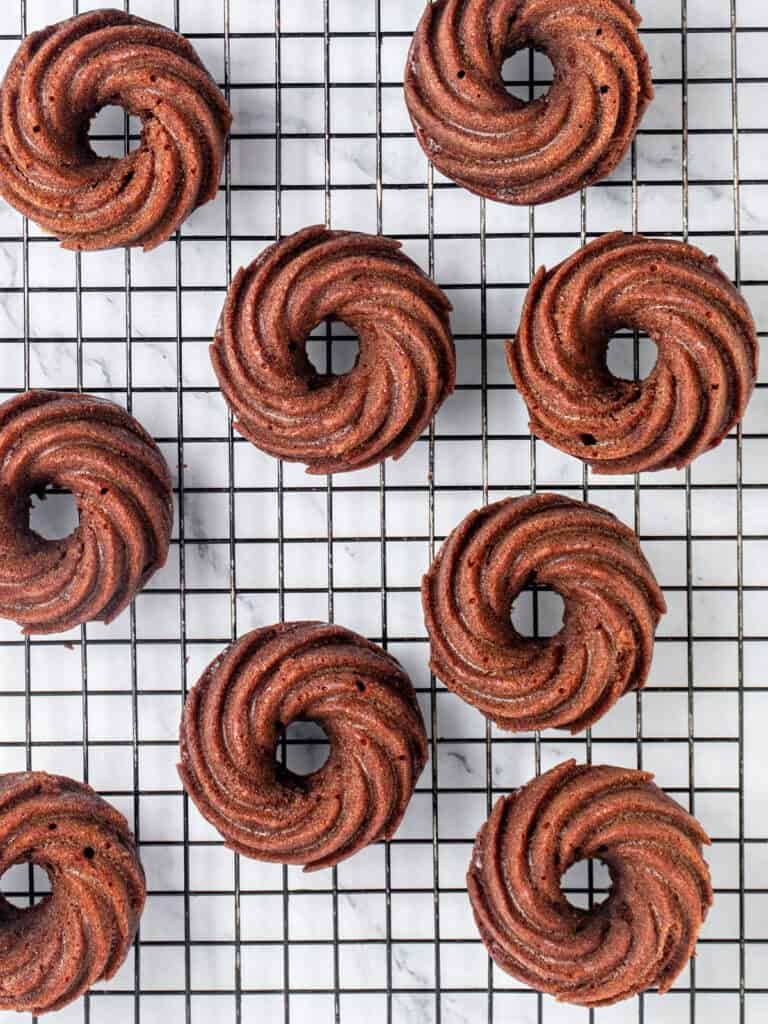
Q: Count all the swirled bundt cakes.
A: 9